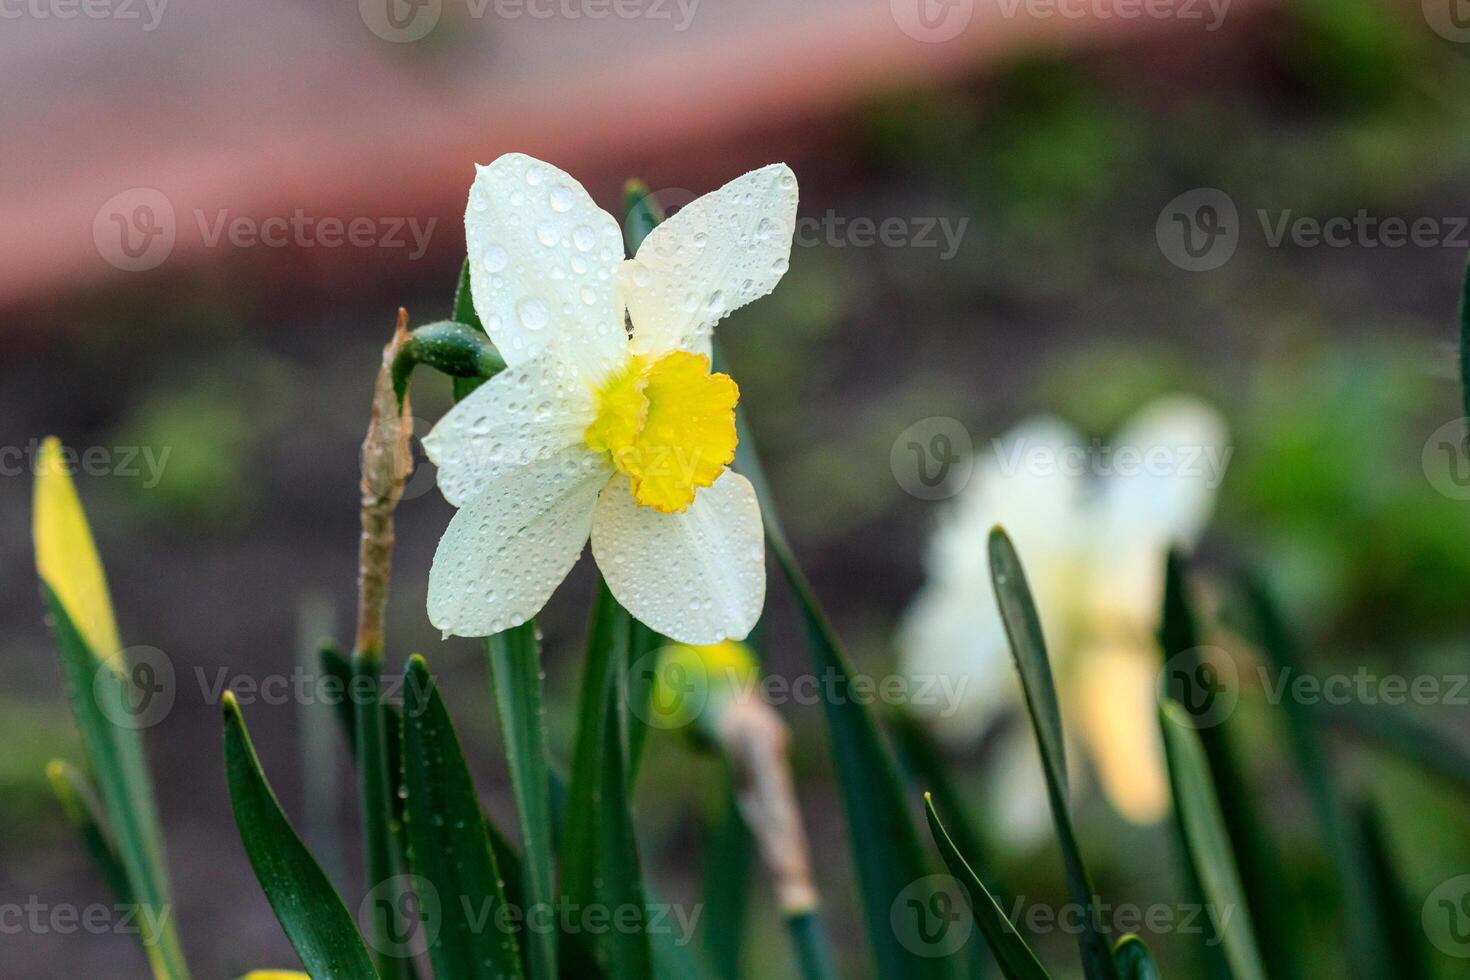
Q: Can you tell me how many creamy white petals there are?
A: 5